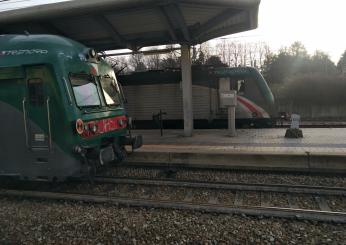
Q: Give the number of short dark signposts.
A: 1